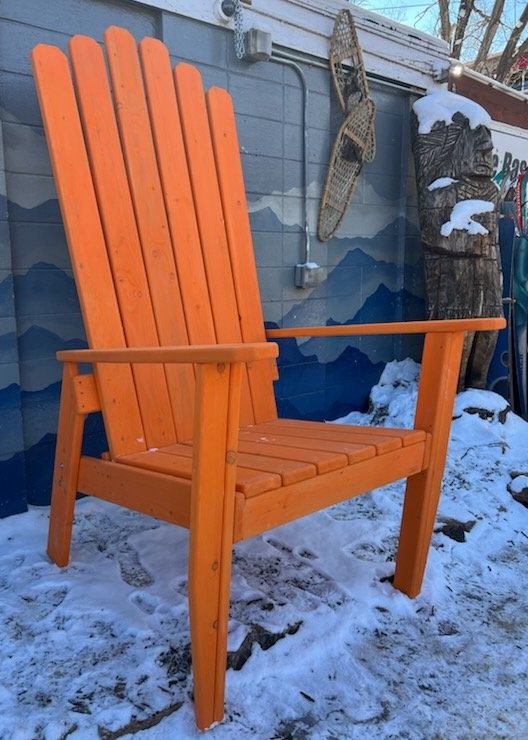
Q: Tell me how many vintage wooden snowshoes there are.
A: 2